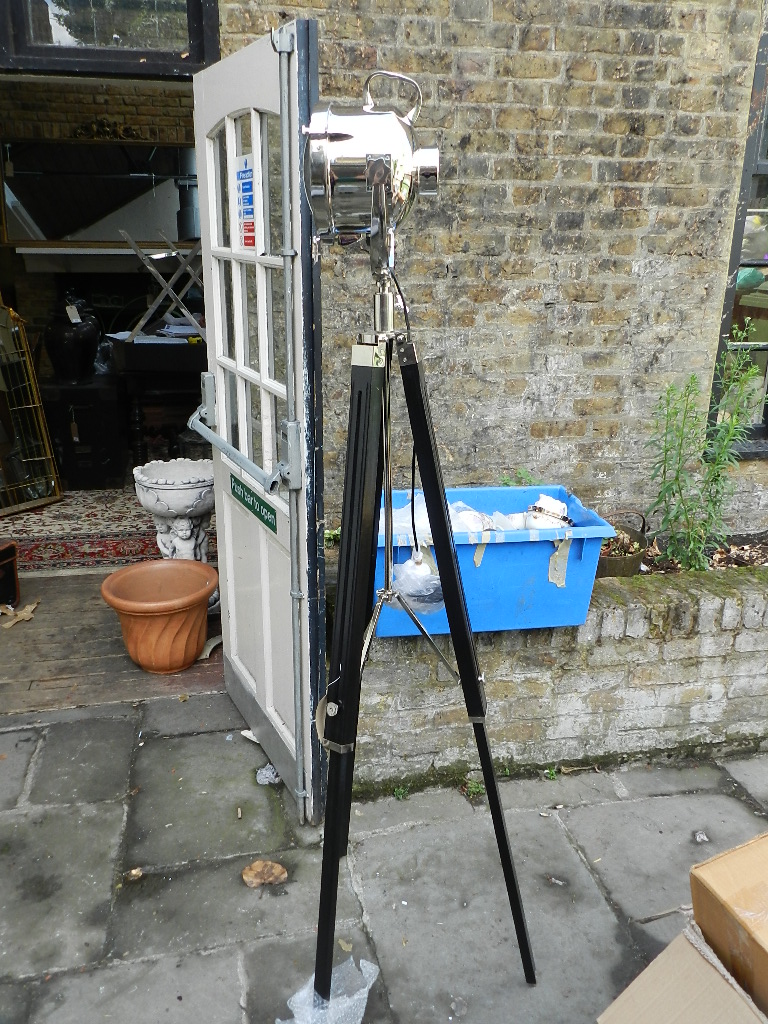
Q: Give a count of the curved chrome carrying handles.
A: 1